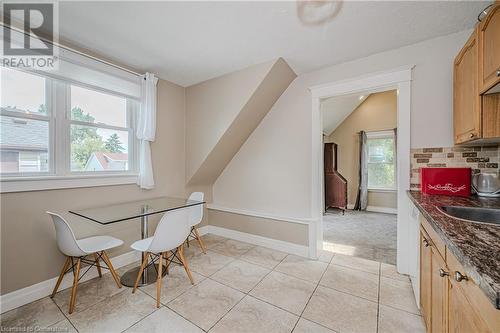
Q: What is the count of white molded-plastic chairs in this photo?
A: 3